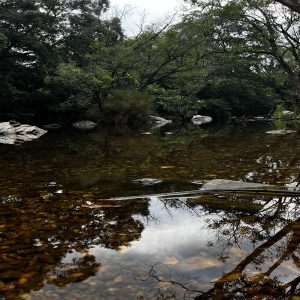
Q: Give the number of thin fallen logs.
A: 1